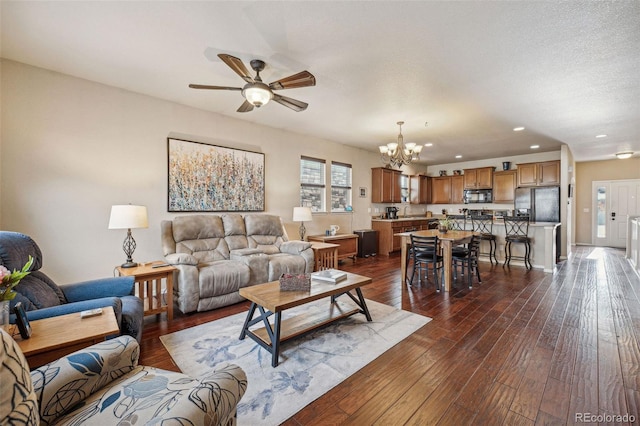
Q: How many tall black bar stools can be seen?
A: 3